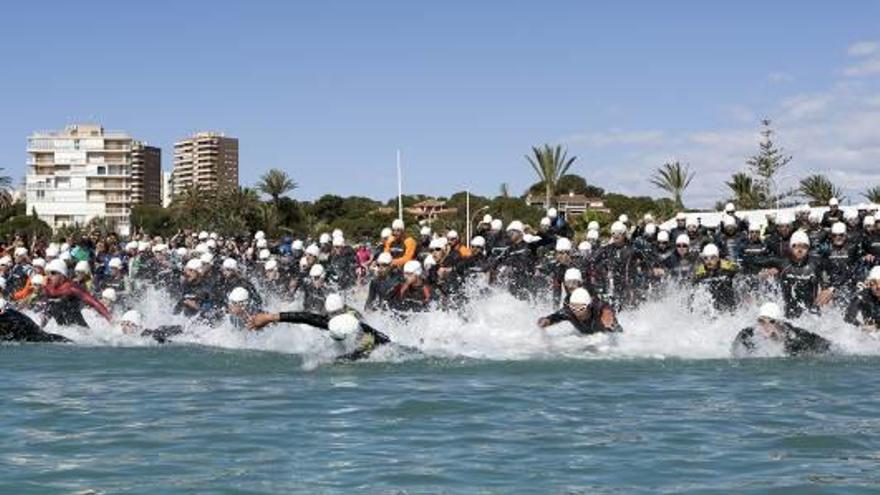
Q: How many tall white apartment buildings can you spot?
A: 1